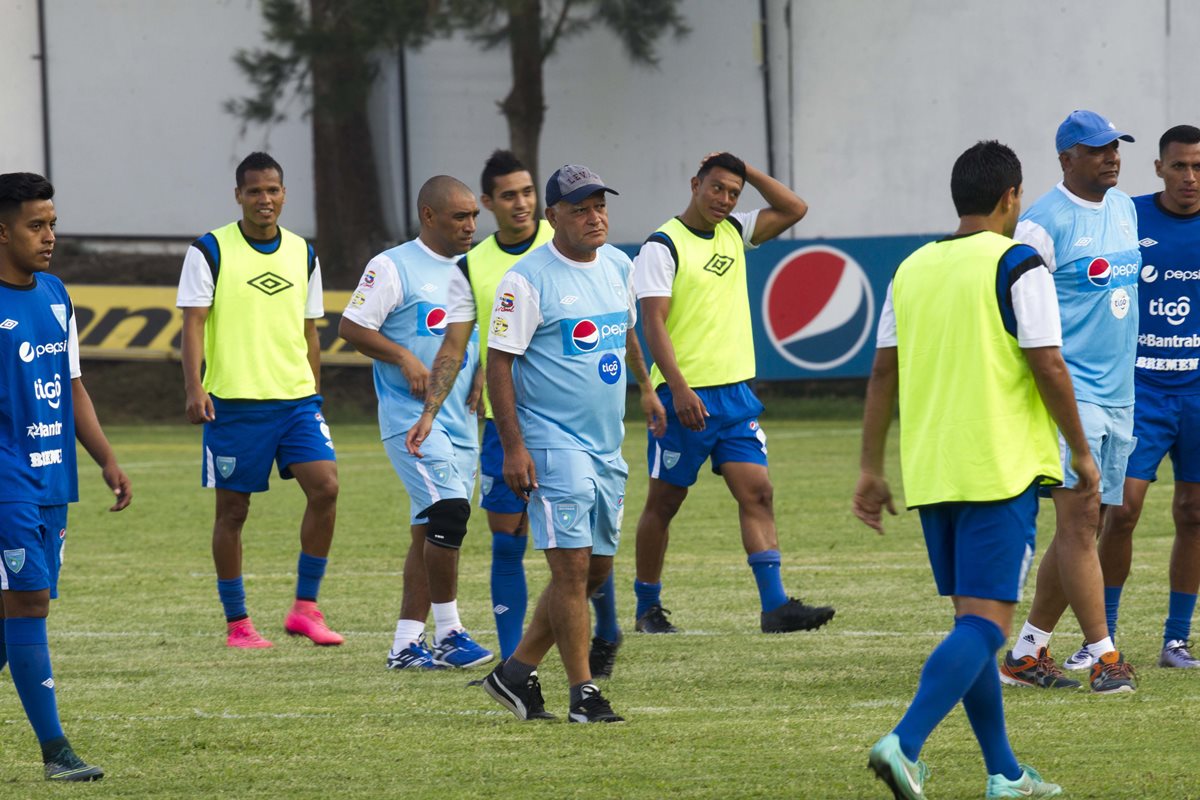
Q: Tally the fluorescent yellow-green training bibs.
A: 4